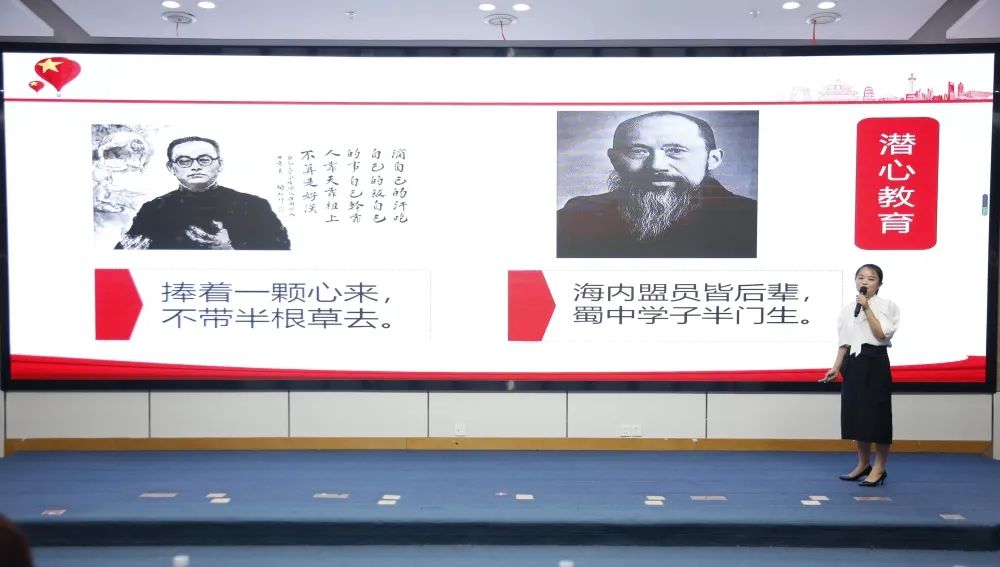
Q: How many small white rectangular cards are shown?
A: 9